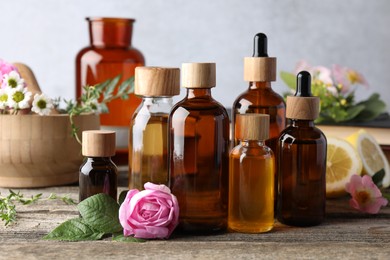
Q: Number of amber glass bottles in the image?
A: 5